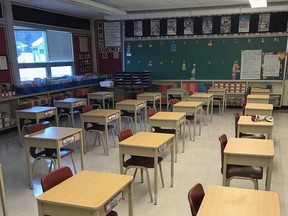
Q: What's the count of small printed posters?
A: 8